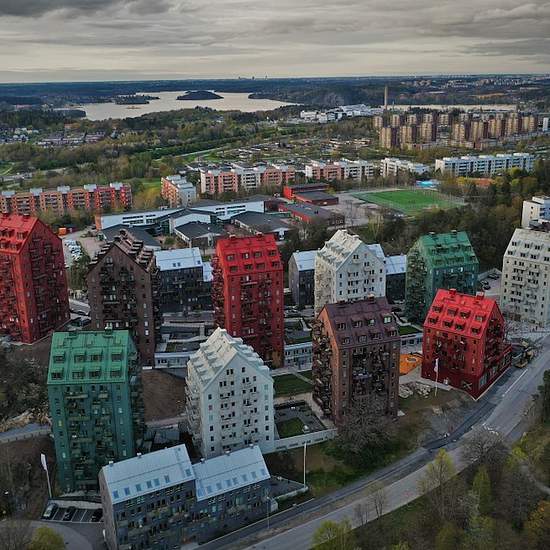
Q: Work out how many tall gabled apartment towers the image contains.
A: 10